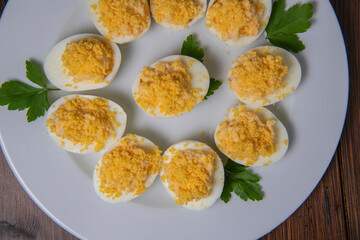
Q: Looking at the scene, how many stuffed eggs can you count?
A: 10